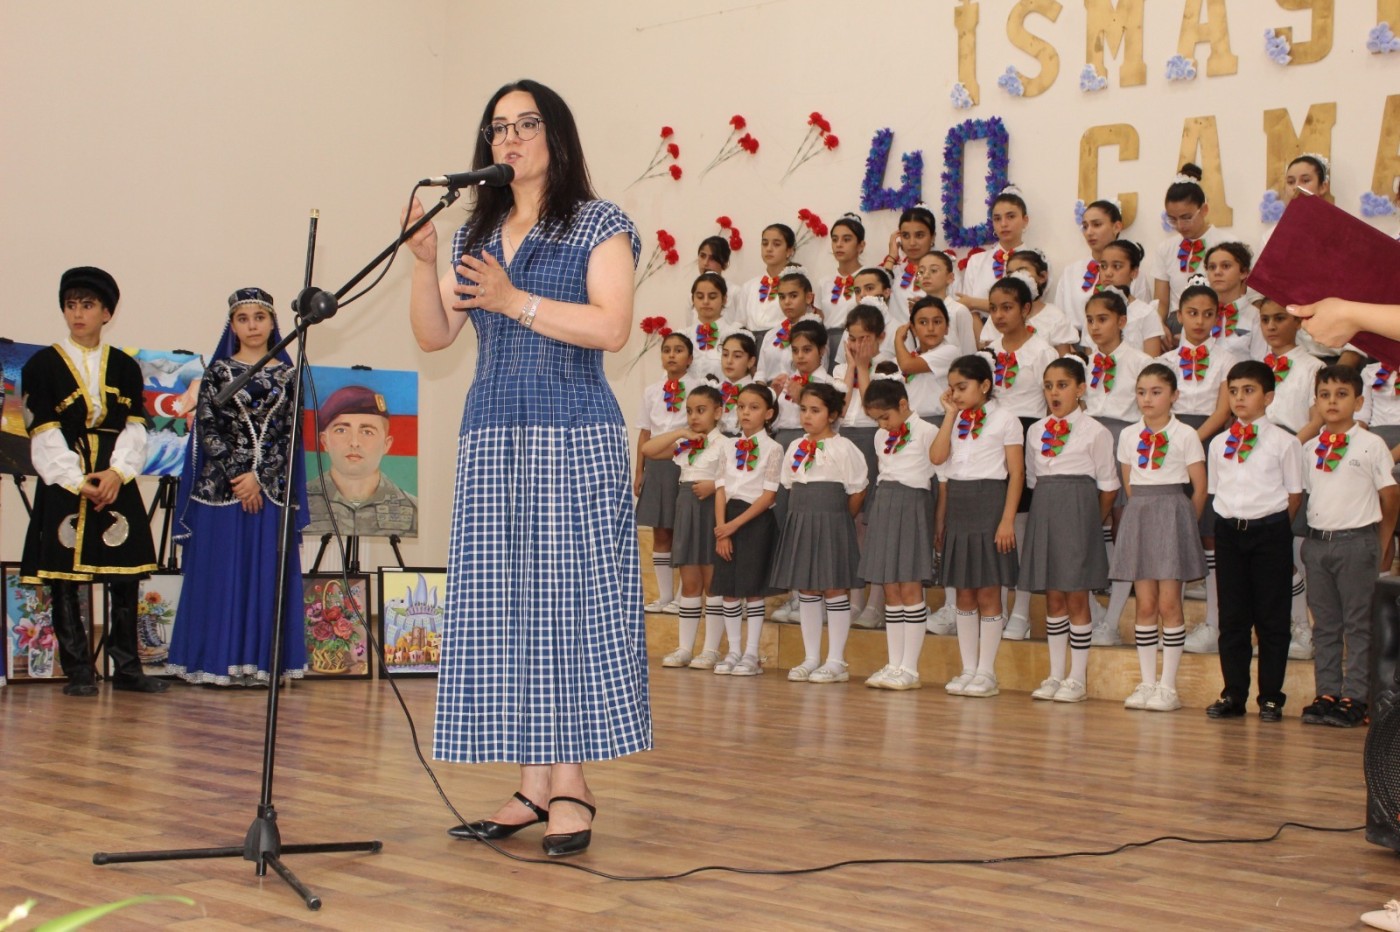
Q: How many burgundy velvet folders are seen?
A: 1